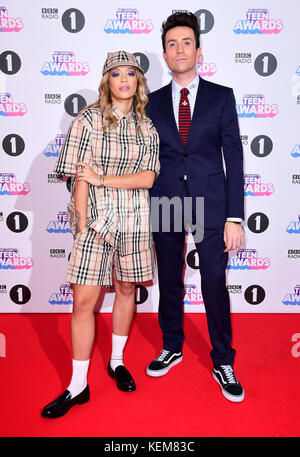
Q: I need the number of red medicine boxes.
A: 0